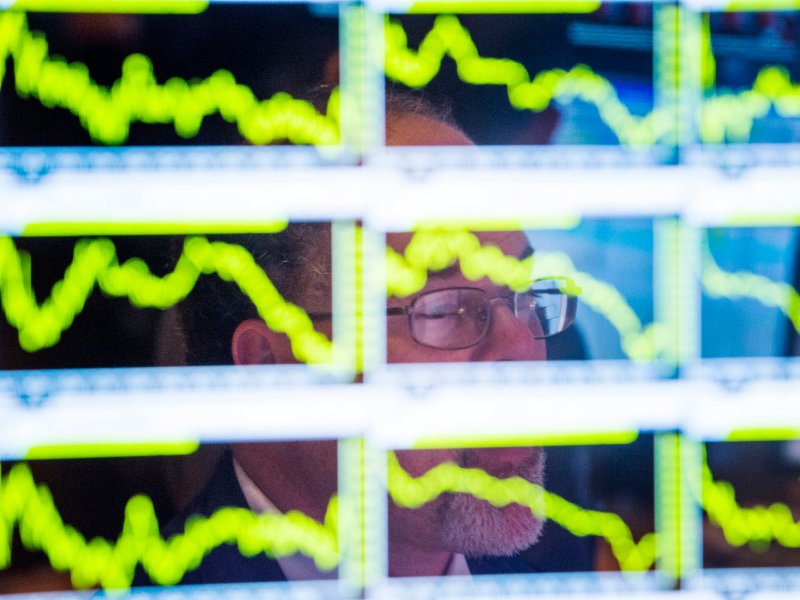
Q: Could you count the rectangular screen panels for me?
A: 9